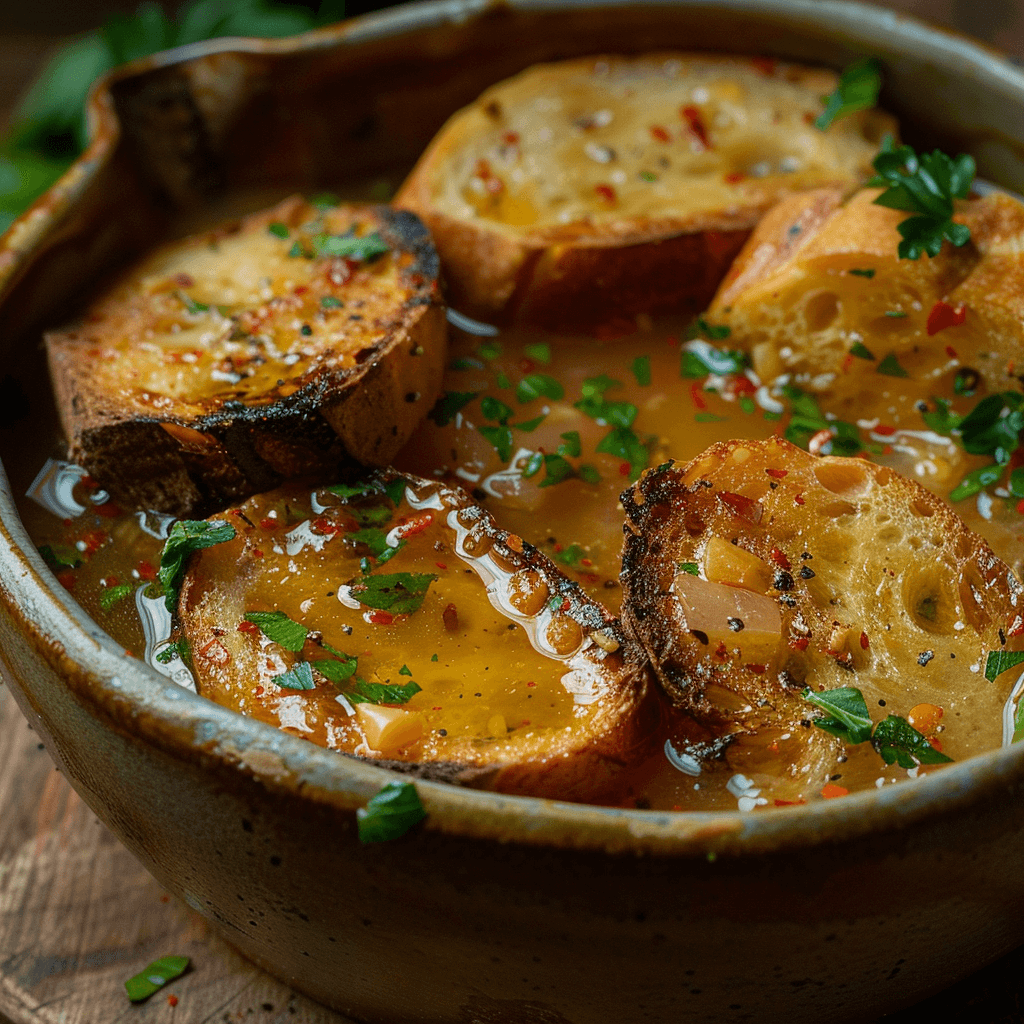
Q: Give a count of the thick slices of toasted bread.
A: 5